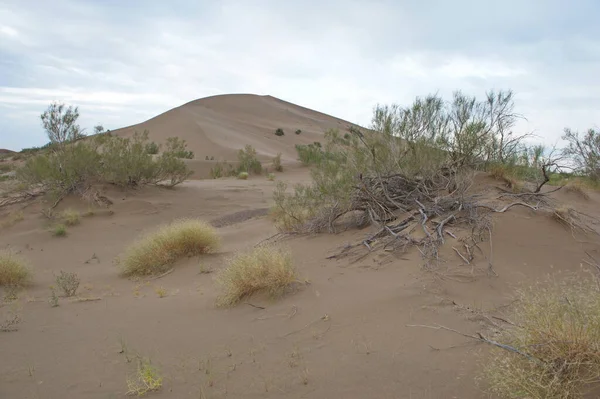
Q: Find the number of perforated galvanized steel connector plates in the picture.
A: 0